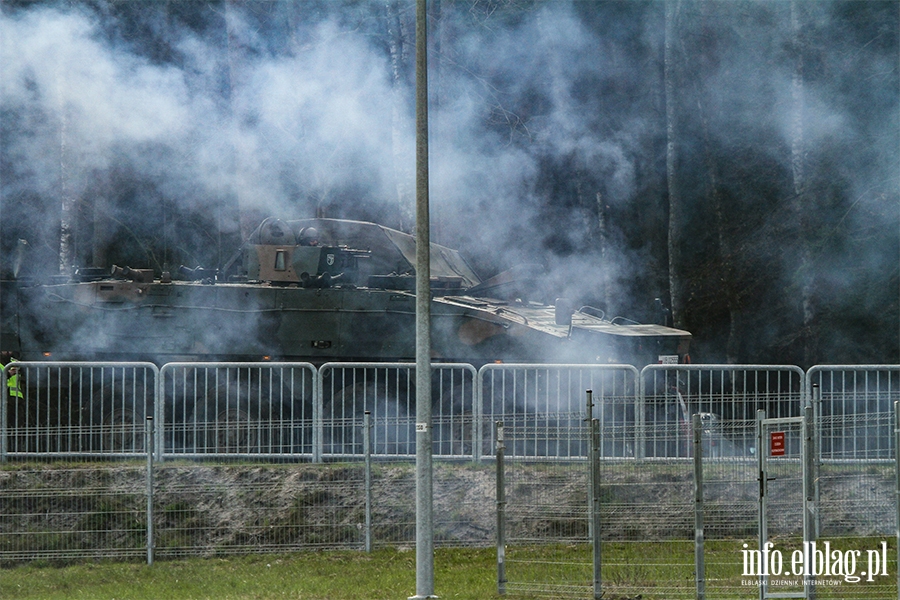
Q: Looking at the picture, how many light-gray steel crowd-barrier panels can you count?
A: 6